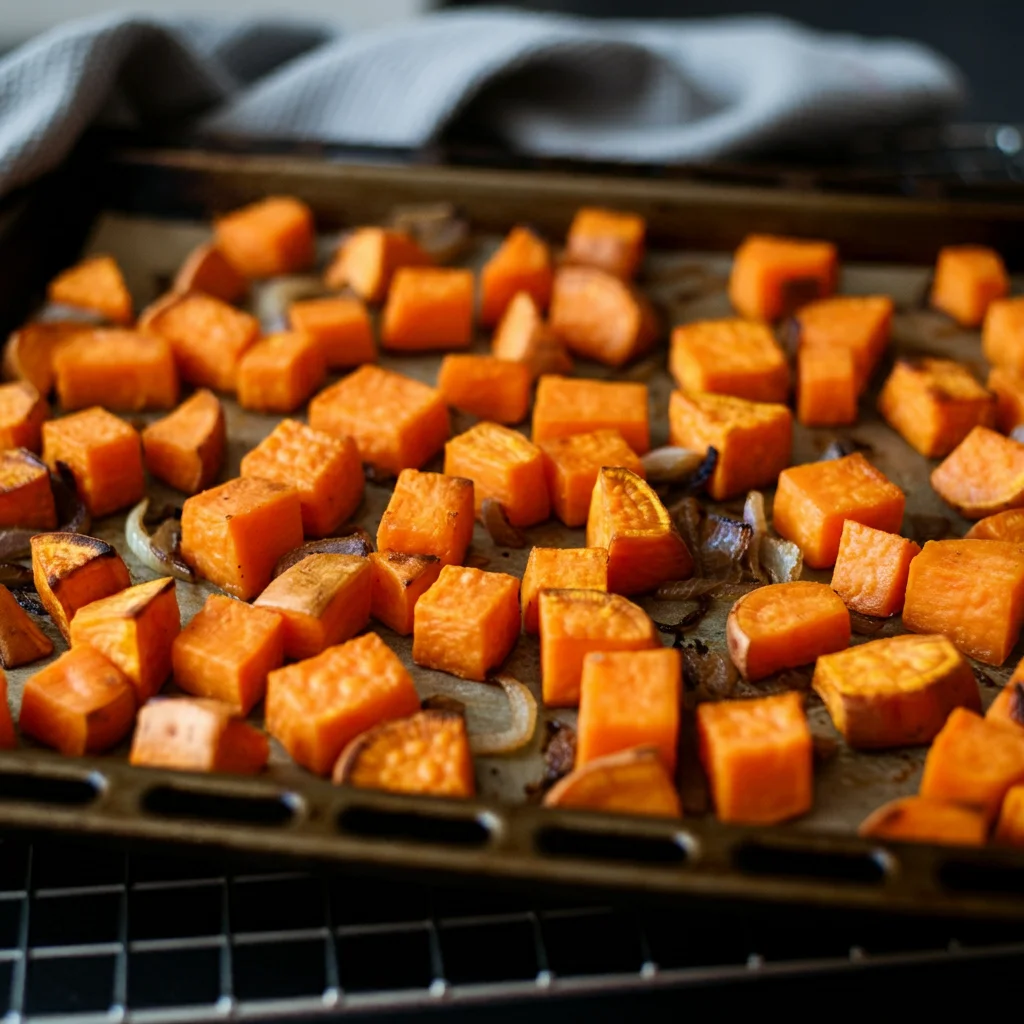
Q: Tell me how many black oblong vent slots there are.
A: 6